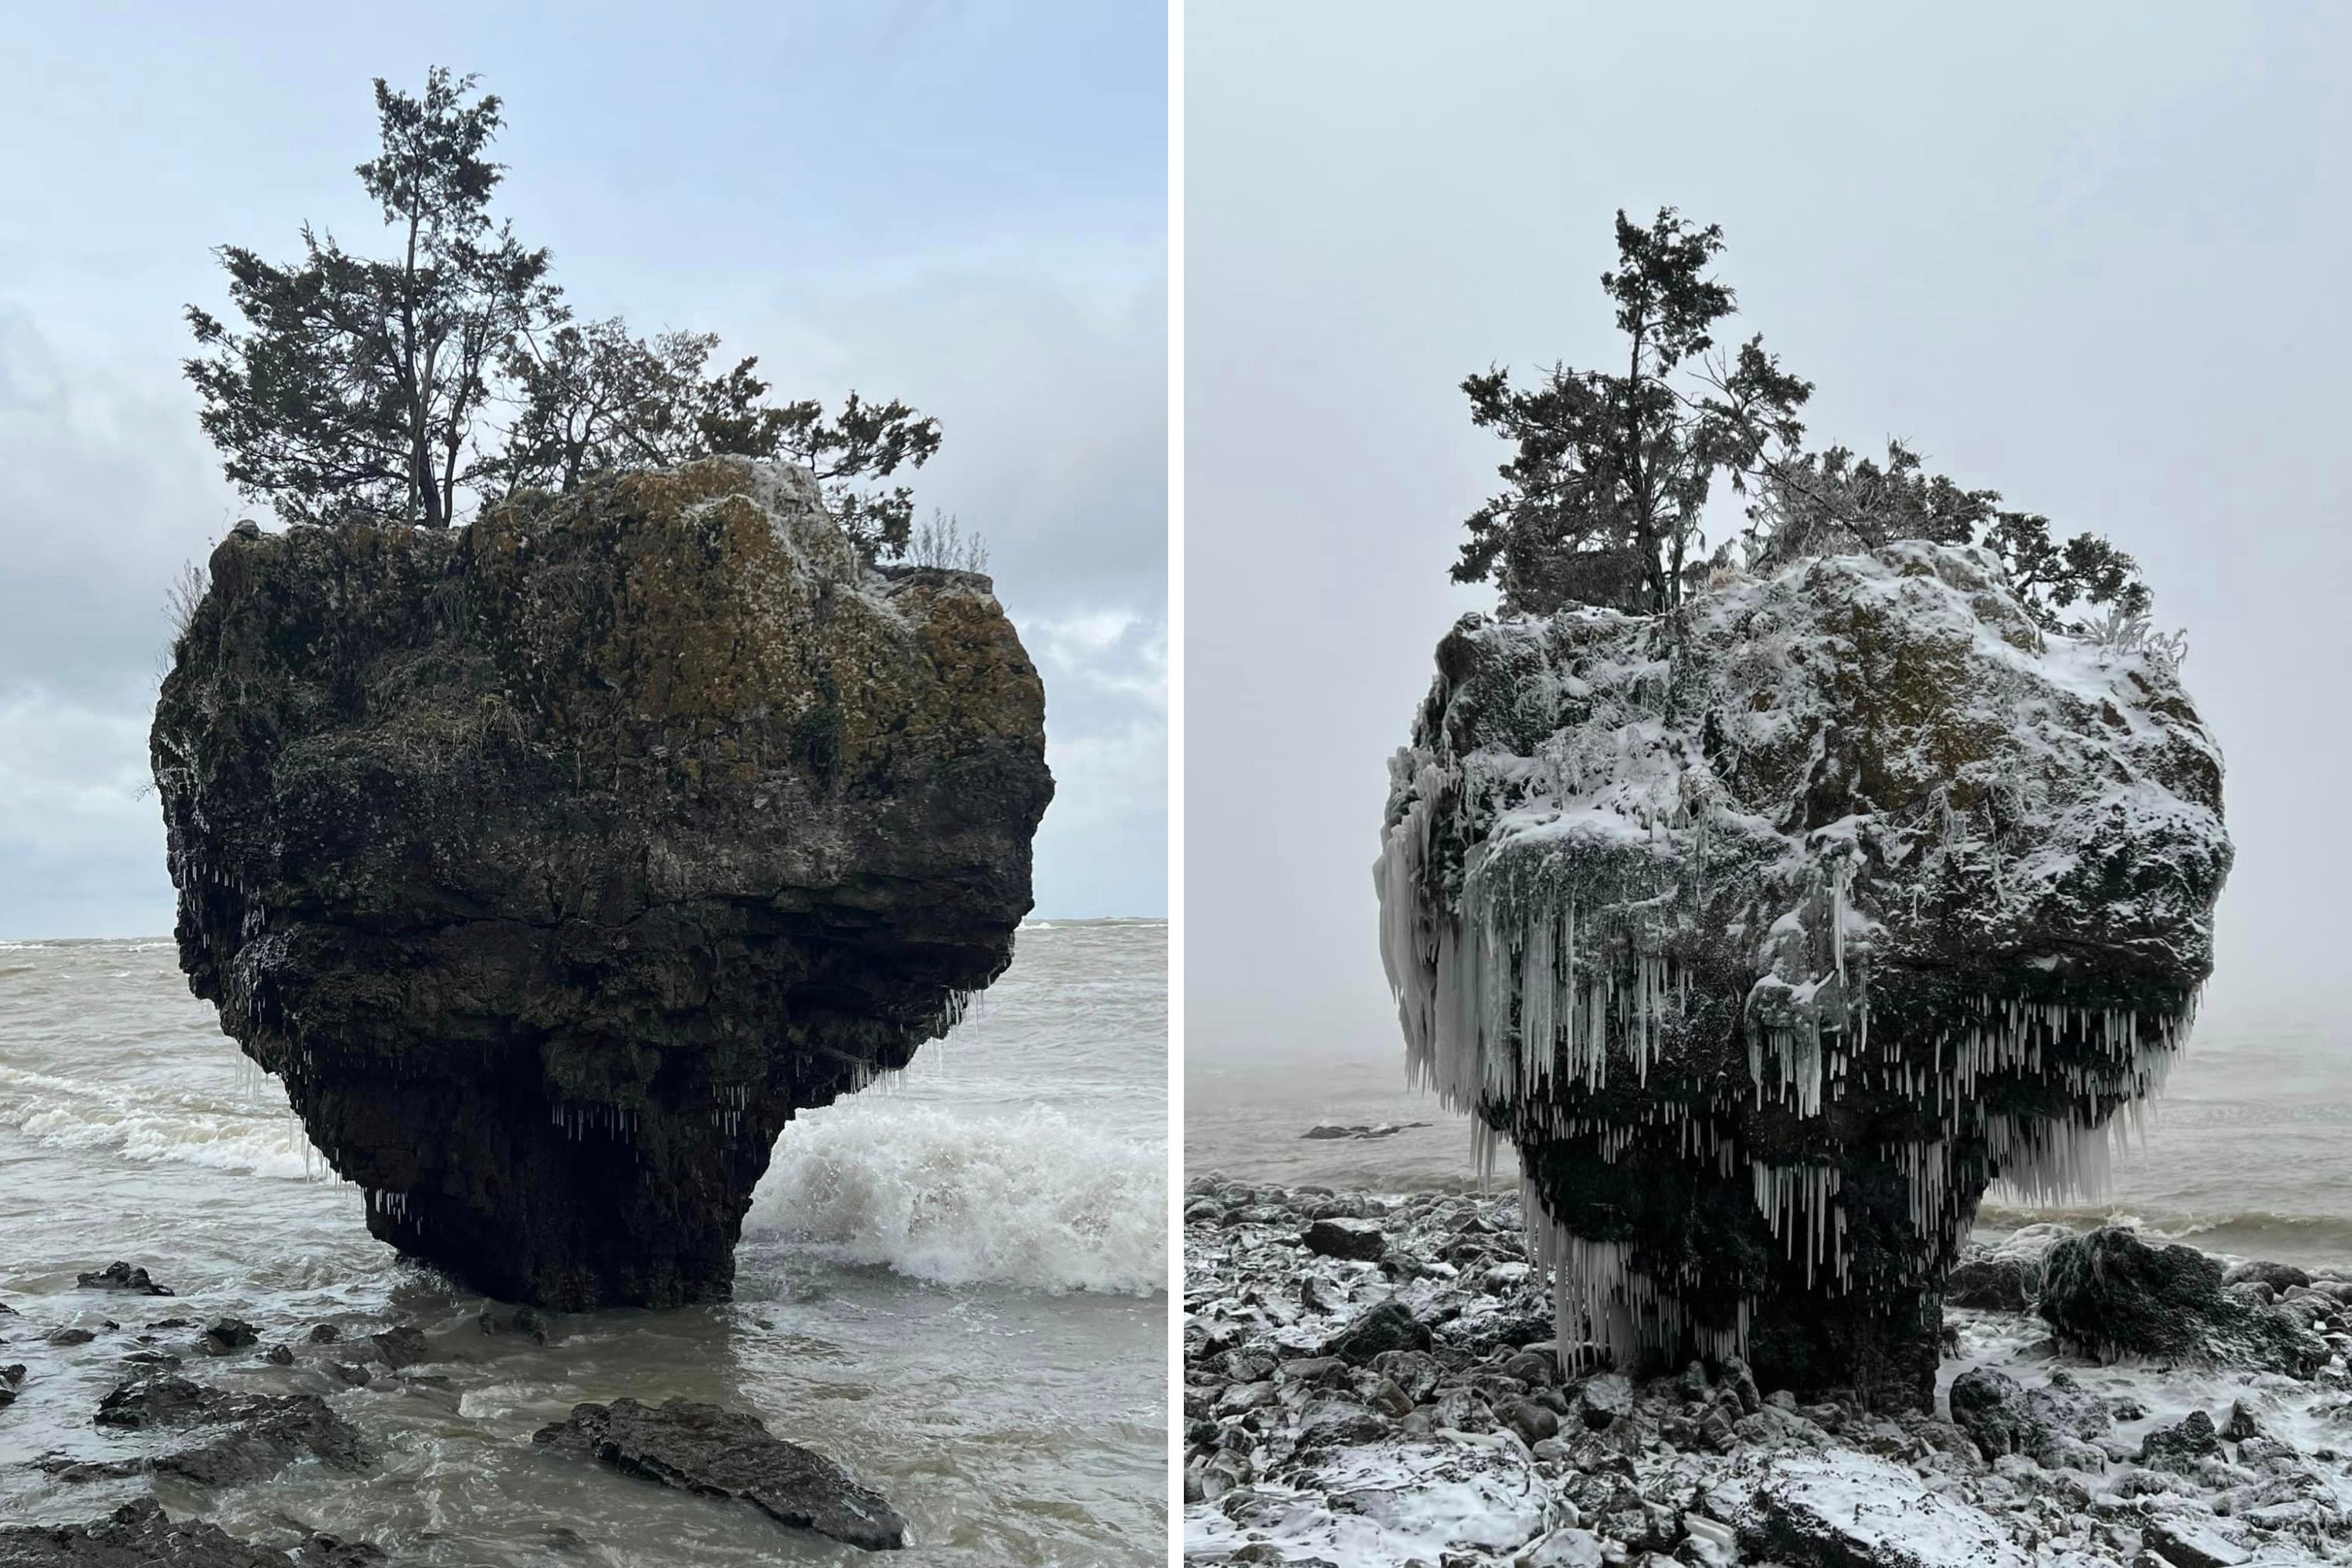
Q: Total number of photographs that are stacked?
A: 2